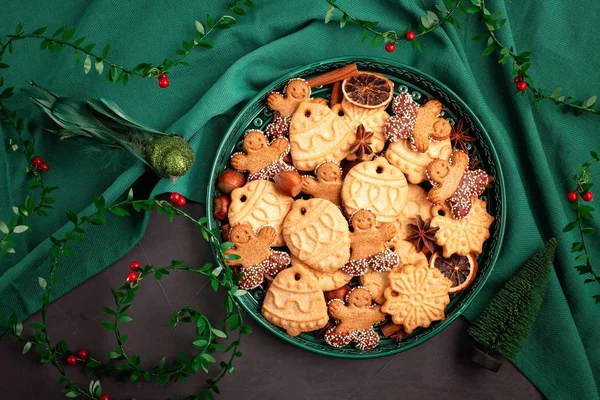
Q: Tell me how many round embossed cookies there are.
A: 3